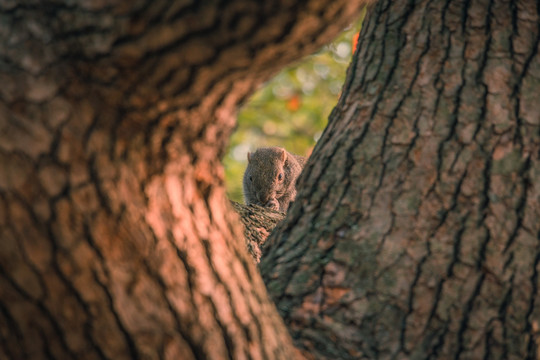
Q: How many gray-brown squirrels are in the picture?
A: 1